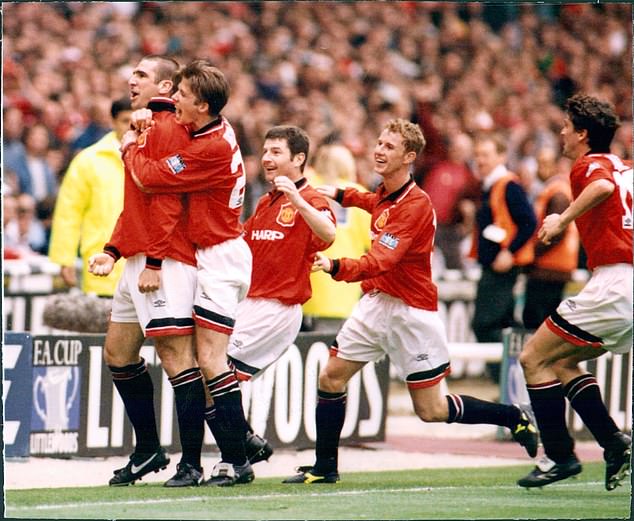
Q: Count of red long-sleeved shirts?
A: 3